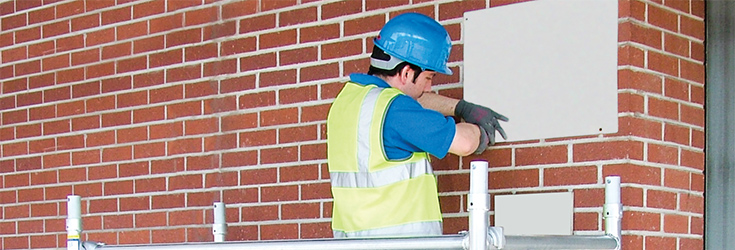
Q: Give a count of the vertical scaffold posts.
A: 4